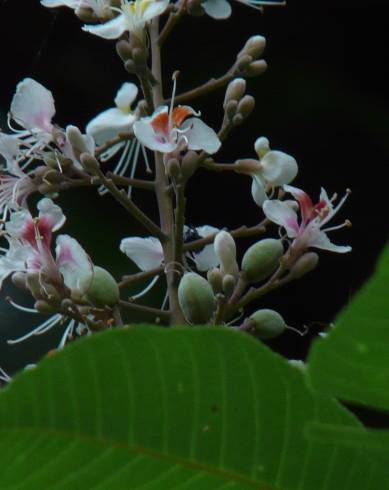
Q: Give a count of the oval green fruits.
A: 4